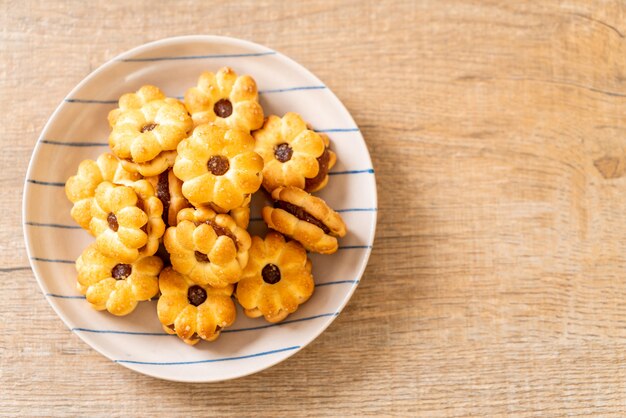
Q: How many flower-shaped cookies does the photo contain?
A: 12